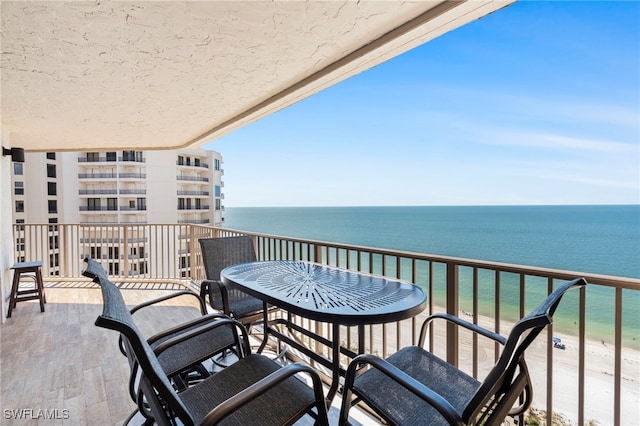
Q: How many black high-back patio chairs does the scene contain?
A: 4